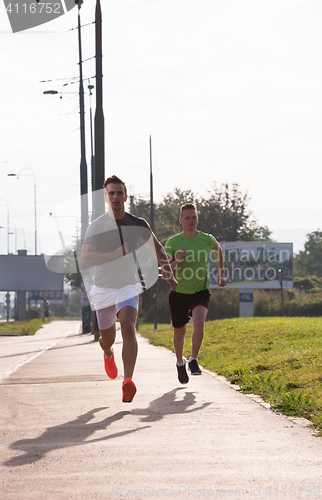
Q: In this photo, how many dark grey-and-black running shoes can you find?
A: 2